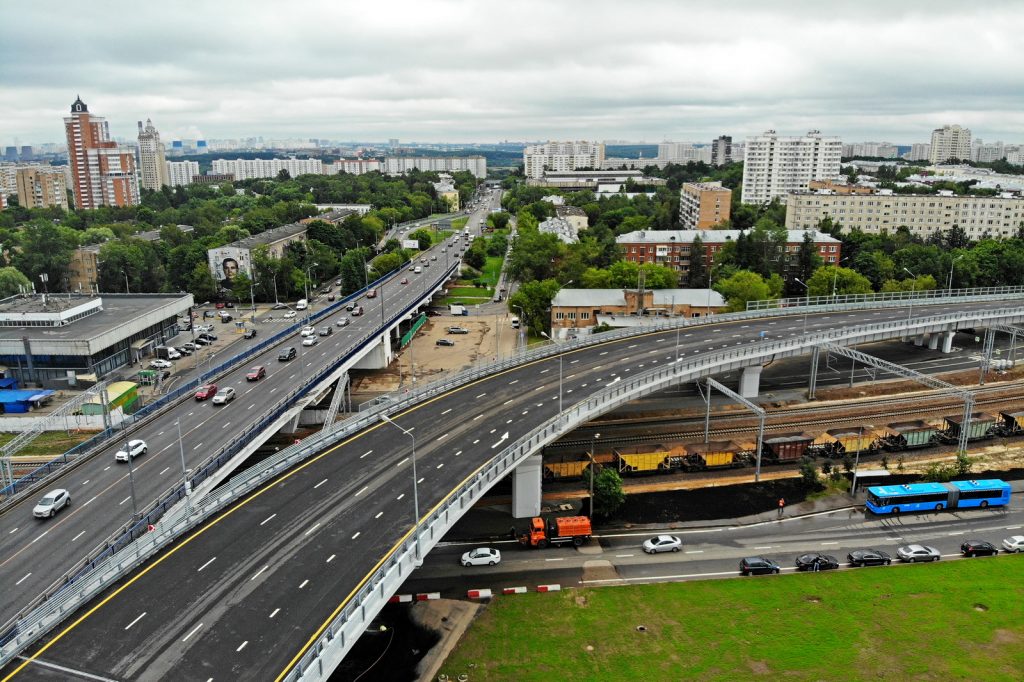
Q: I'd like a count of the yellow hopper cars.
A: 5